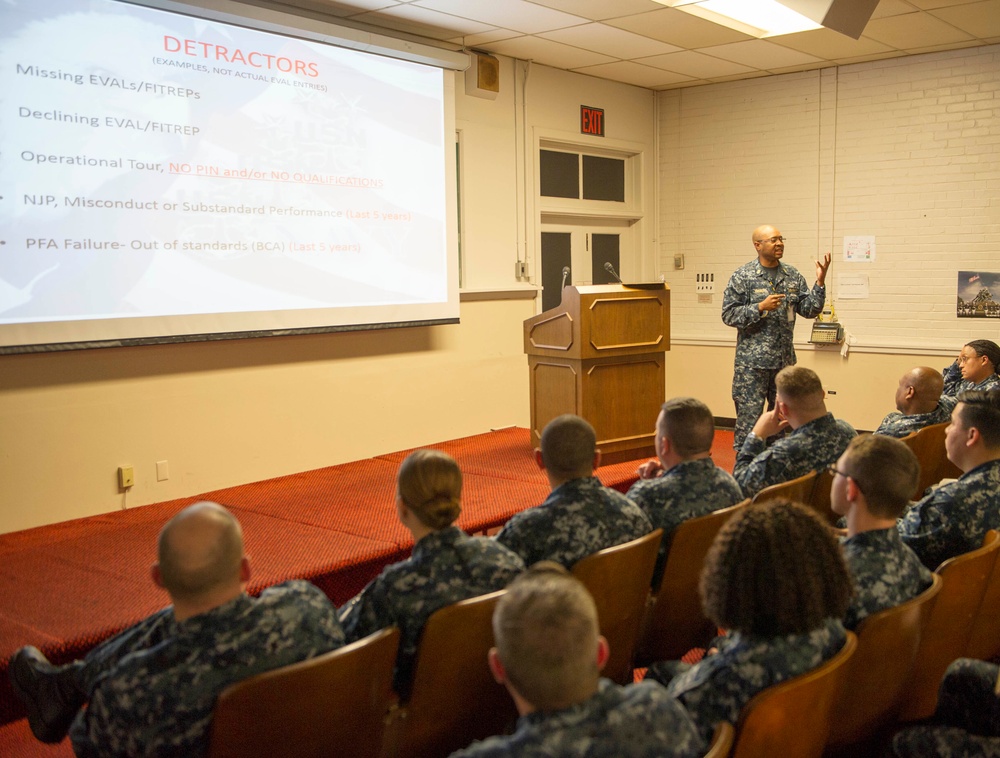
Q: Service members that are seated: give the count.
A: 11